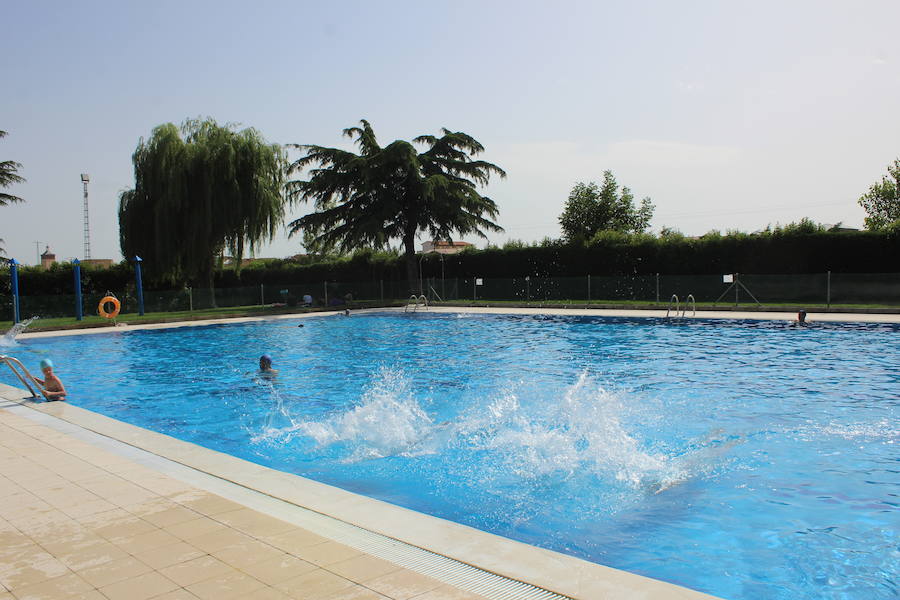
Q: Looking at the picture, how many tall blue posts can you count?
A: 3